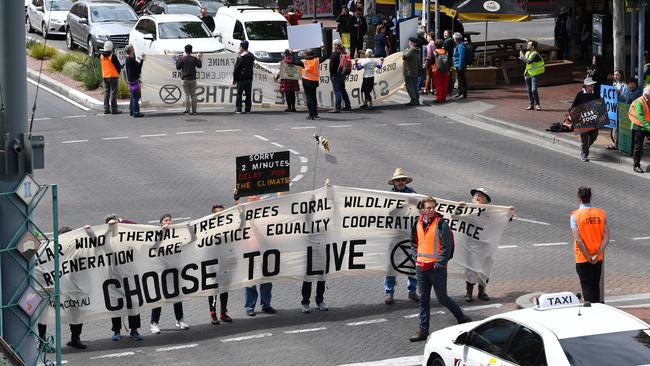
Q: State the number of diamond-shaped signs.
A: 3